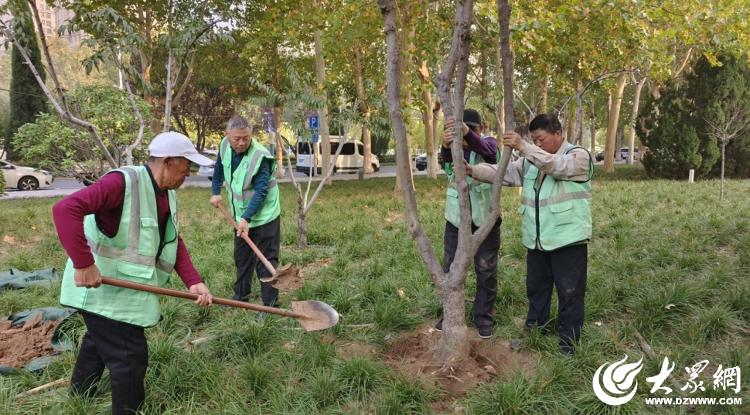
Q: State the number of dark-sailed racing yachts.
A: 0